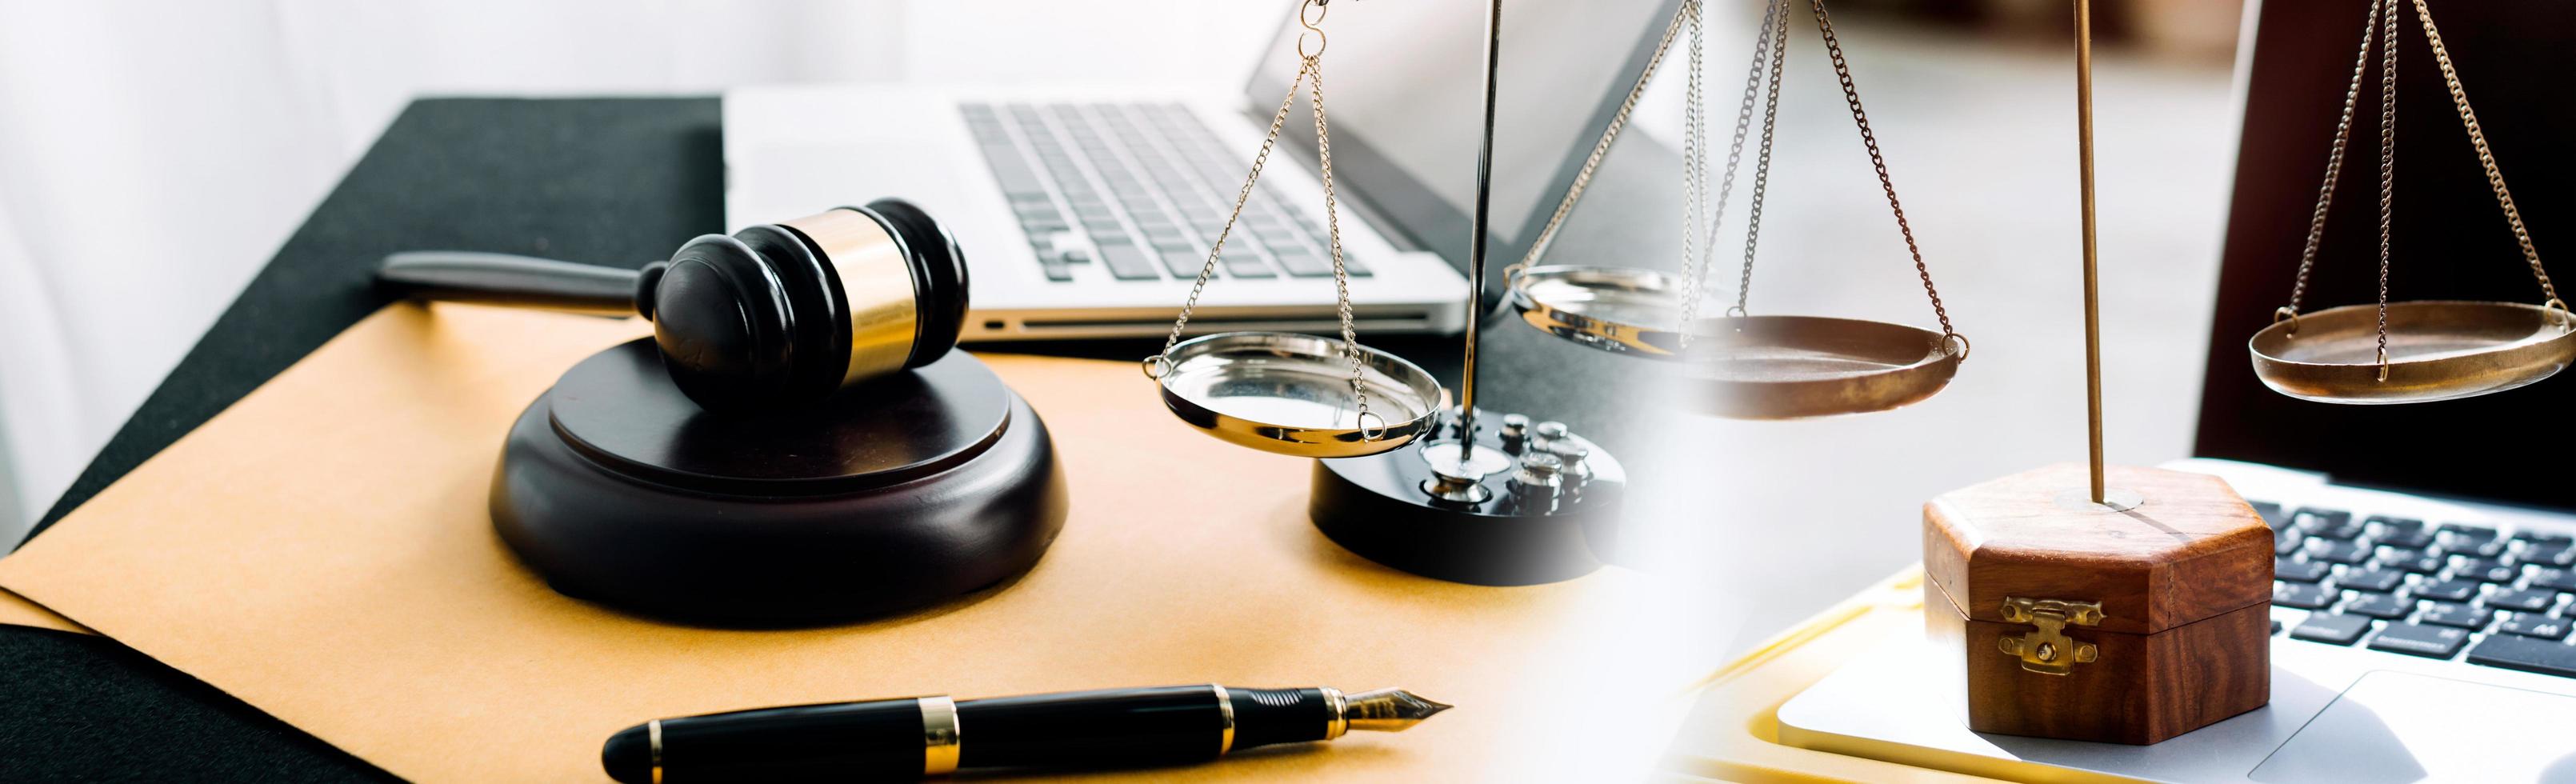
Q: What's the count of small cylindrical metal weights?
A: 6